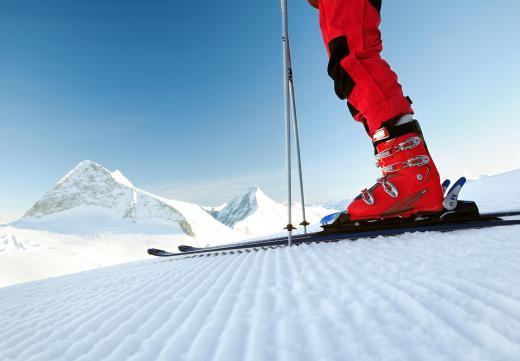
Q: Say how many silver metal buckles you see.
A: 4